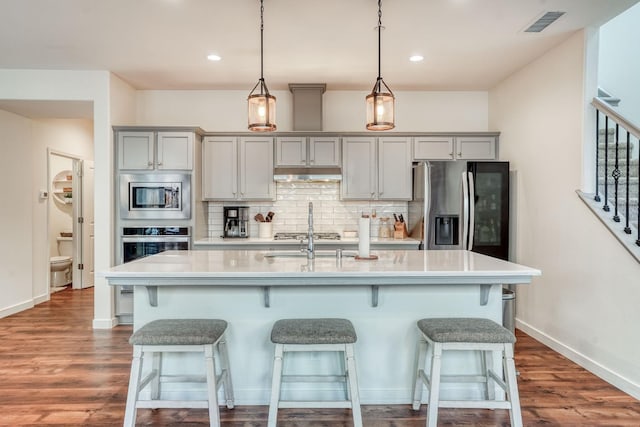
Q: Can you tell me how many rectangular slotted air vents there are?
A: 1